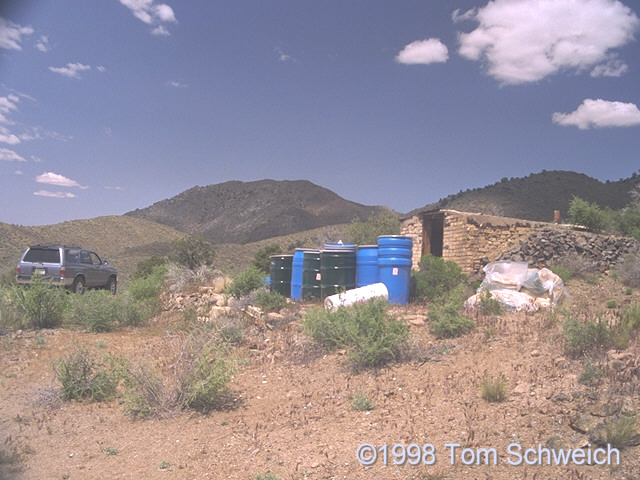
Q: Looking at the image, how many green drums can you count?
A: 3